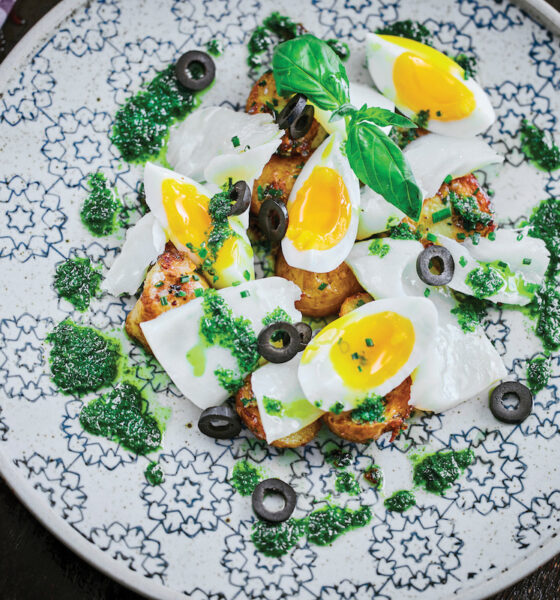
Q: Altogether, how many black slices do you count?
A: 11